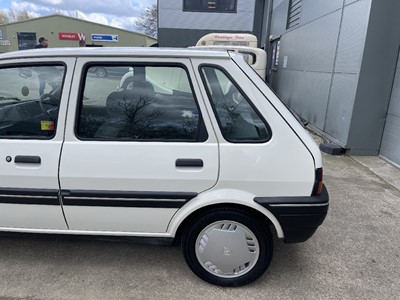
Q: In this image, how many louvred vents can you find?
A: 1